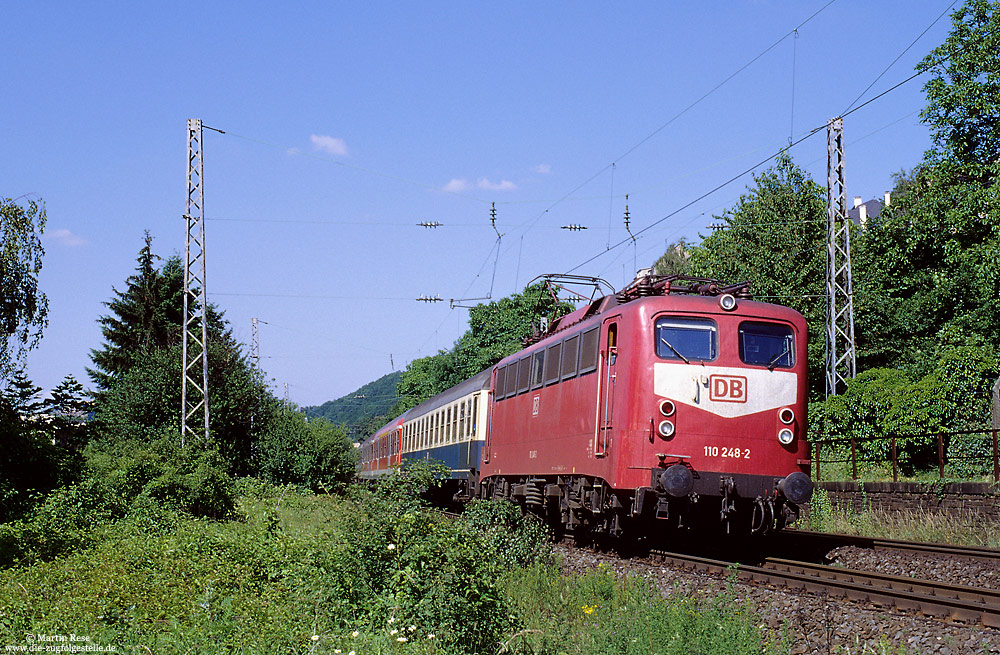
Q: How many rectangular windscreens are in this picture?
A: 2